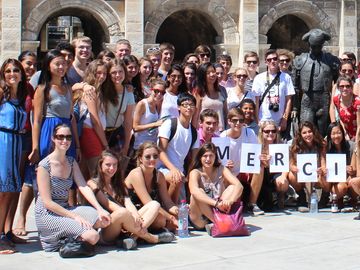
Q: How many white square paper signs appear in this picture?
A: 5